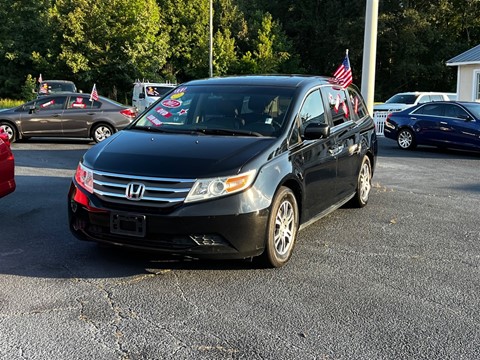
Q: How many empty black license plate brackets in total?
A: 1